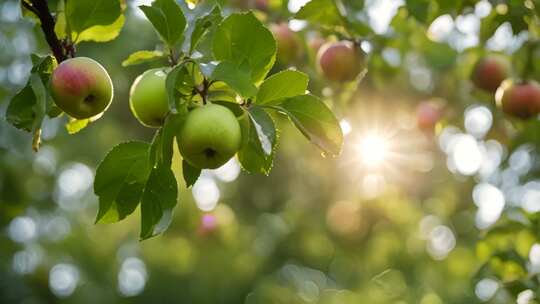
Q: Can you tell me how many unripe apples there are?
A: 2